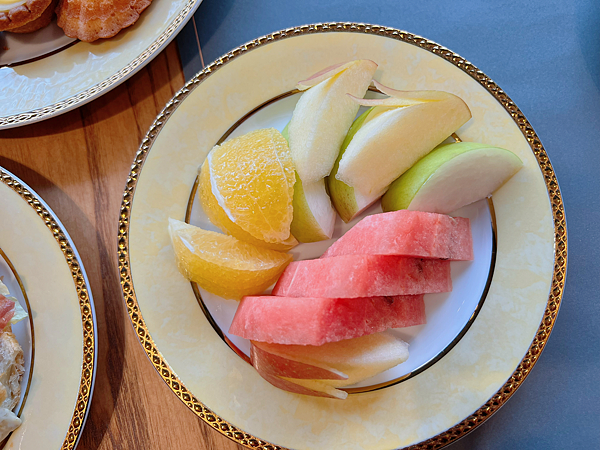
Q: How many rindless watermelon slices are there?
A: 3